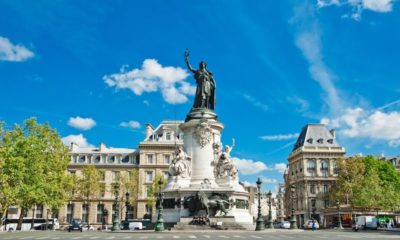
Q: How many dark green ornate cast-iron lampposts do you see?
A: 6